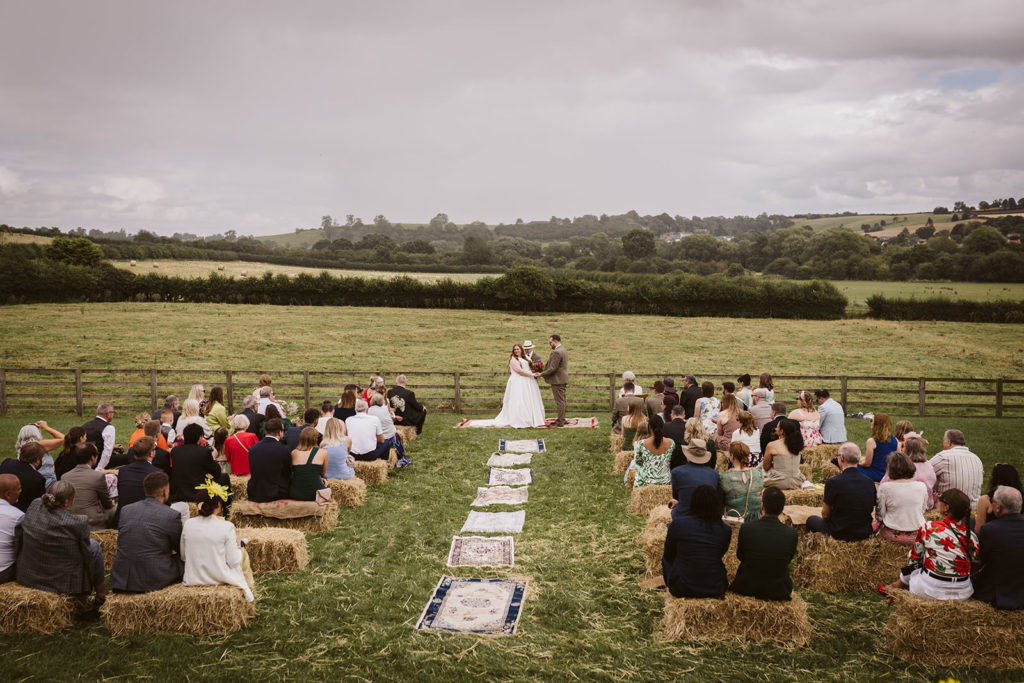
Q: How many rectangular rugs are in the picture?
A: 8